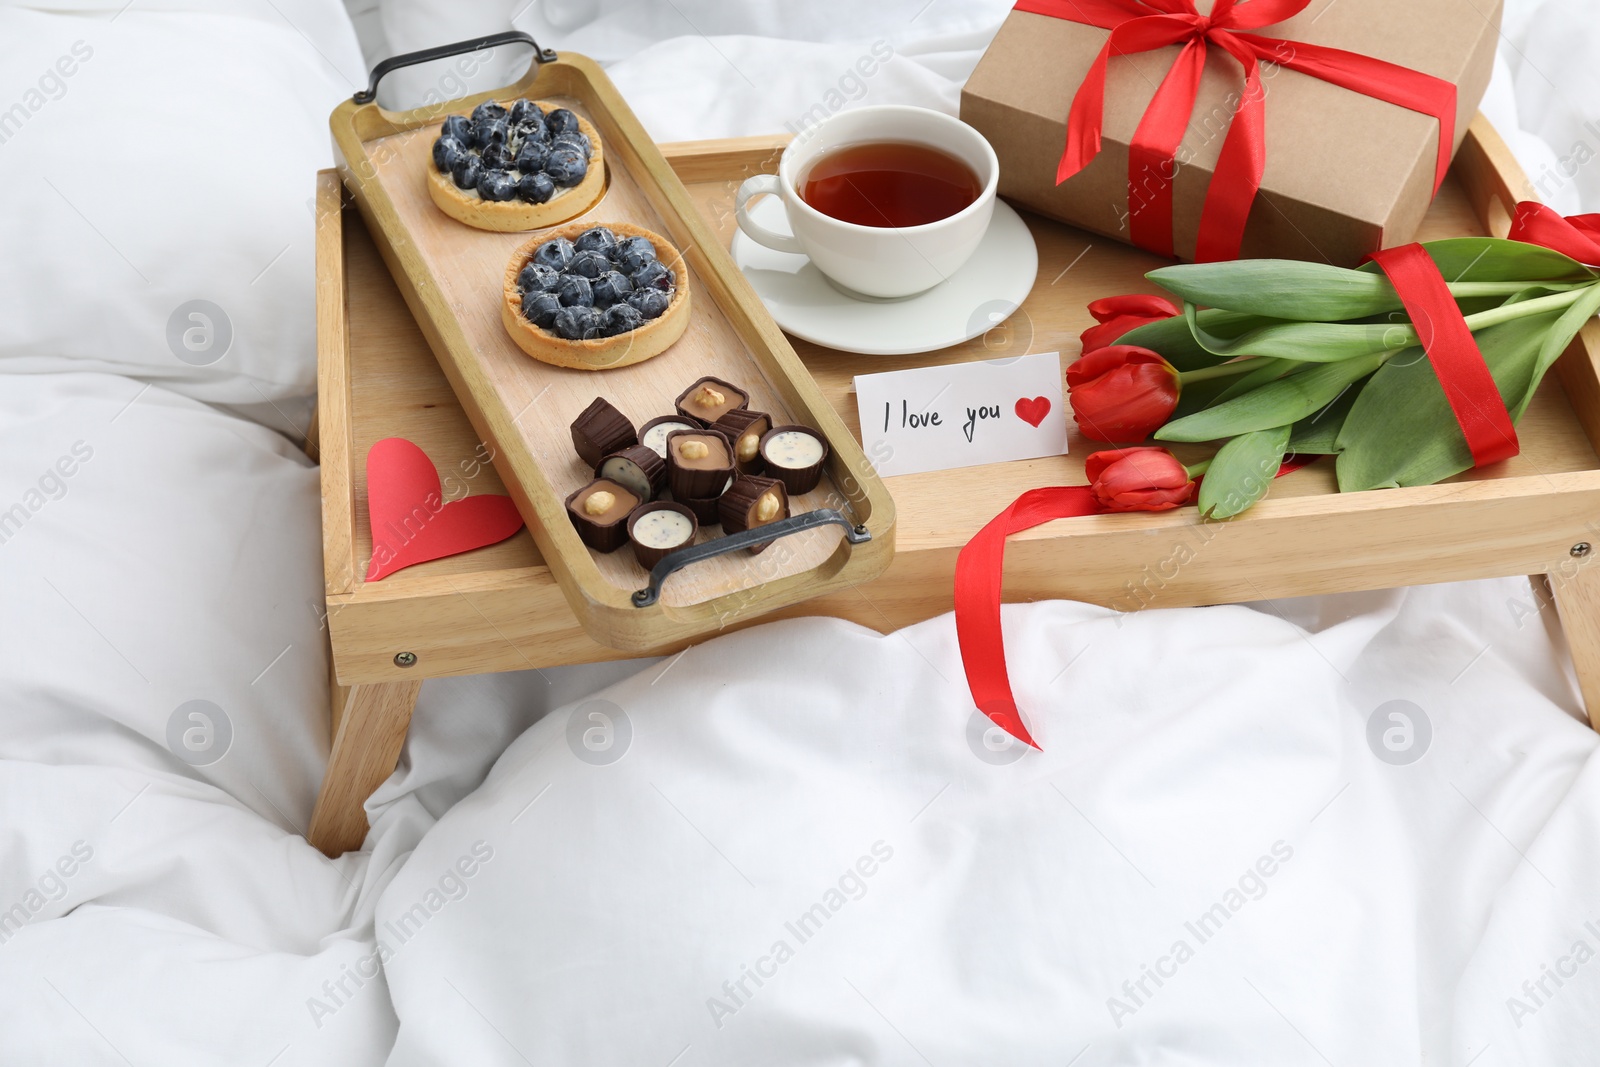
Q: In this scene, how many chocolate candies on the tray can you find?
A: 11